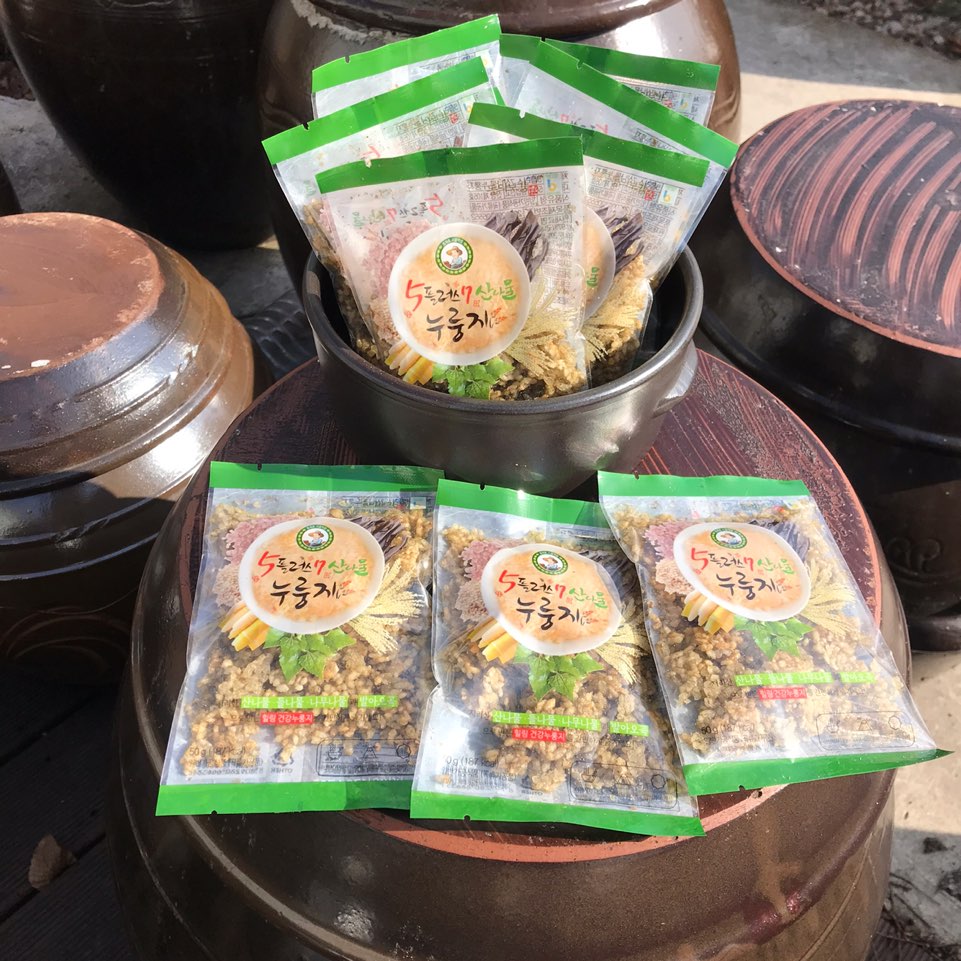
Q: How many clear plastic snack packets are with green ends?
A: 9